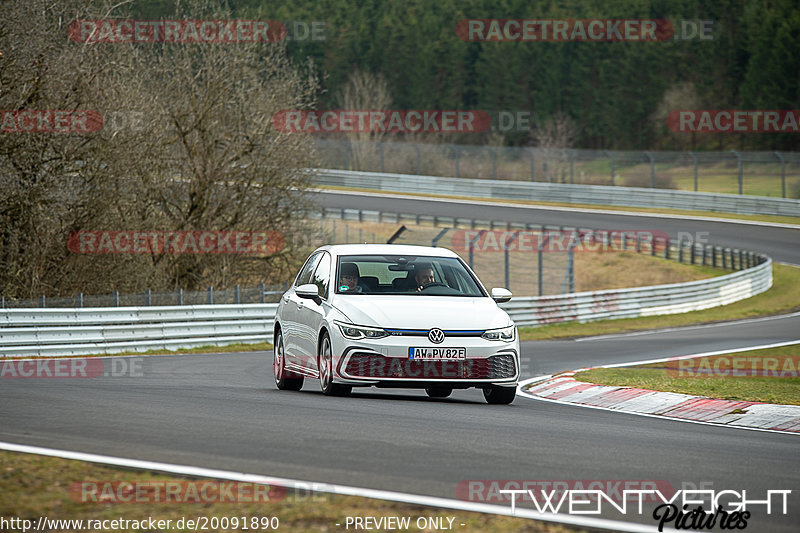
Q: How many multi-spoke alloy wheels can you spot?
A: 2